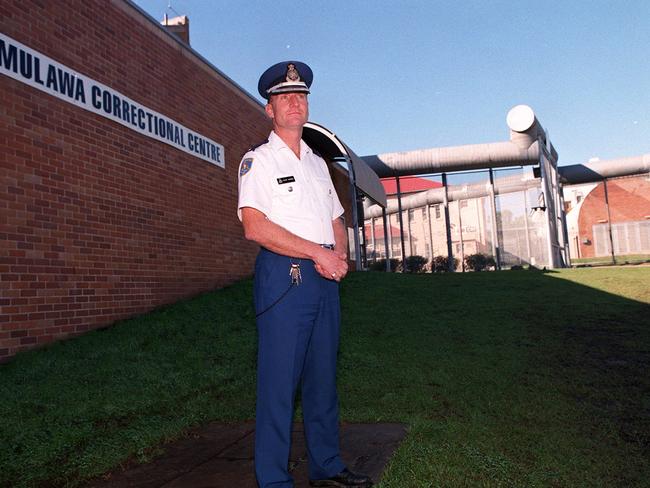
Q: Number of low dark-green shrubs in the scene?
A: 4